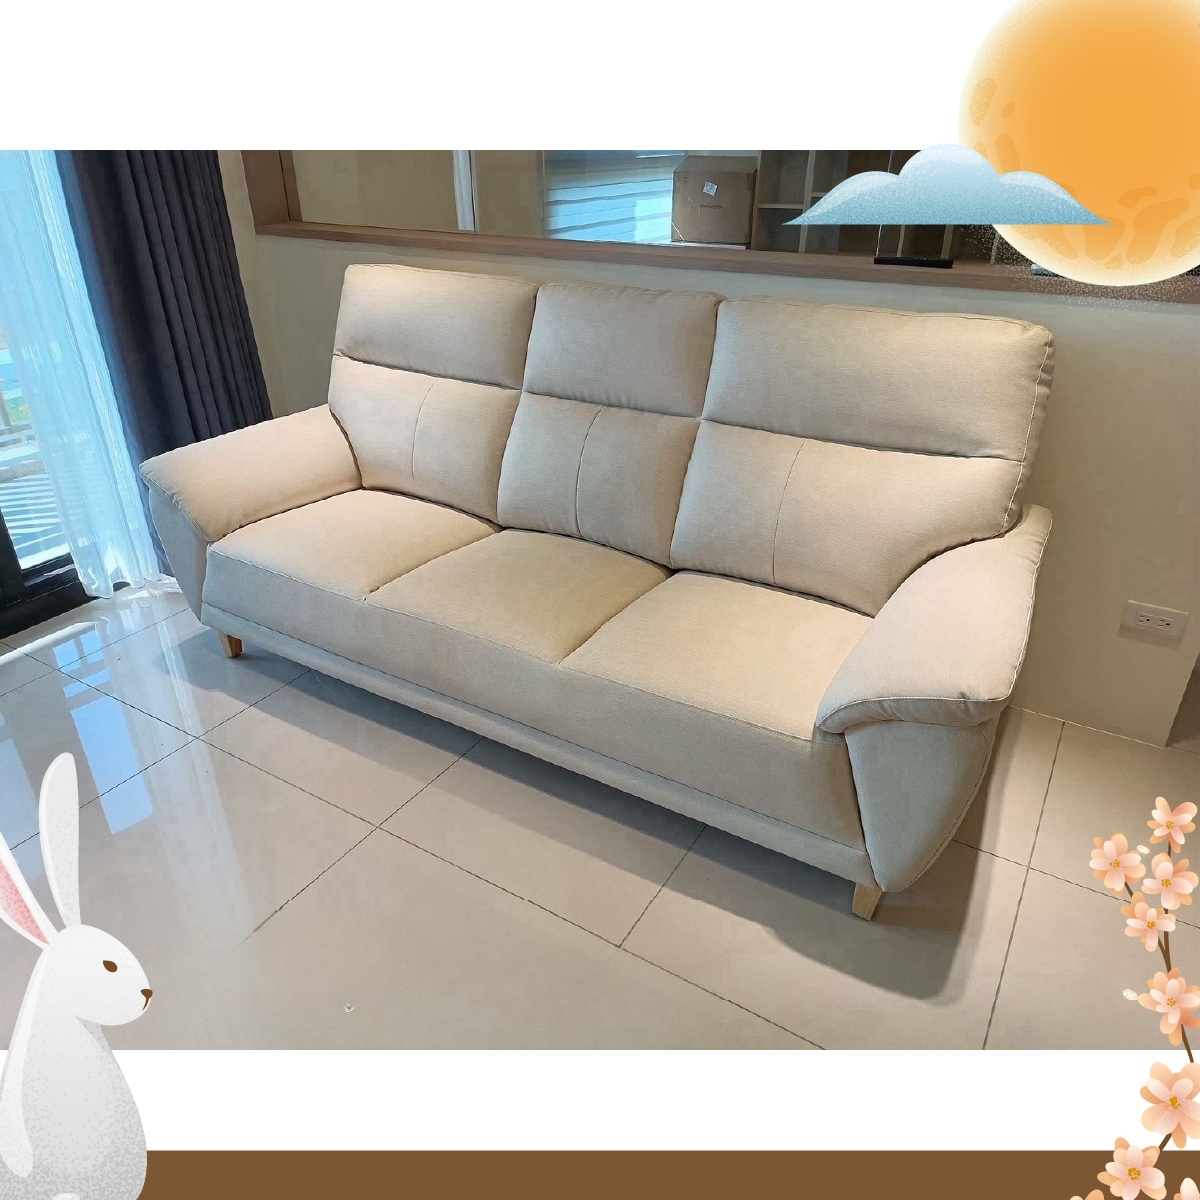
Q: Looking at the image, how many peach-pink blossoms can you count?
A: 7